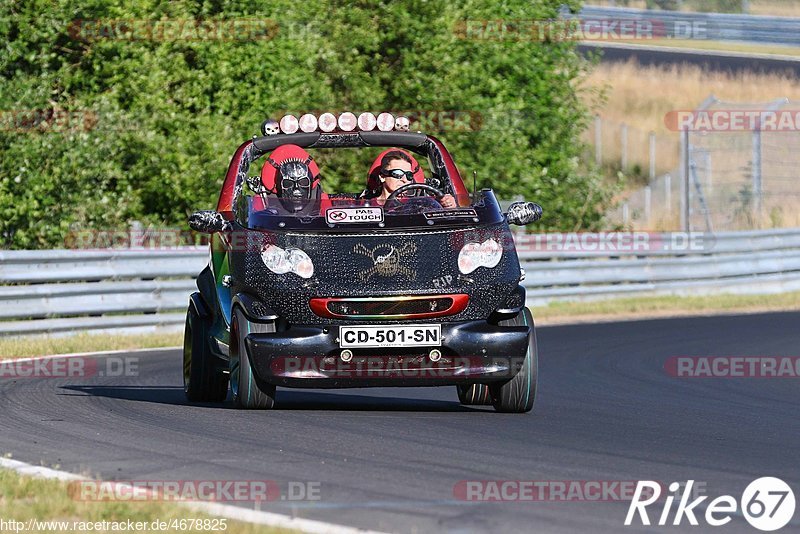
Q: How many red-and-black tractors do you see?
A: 0